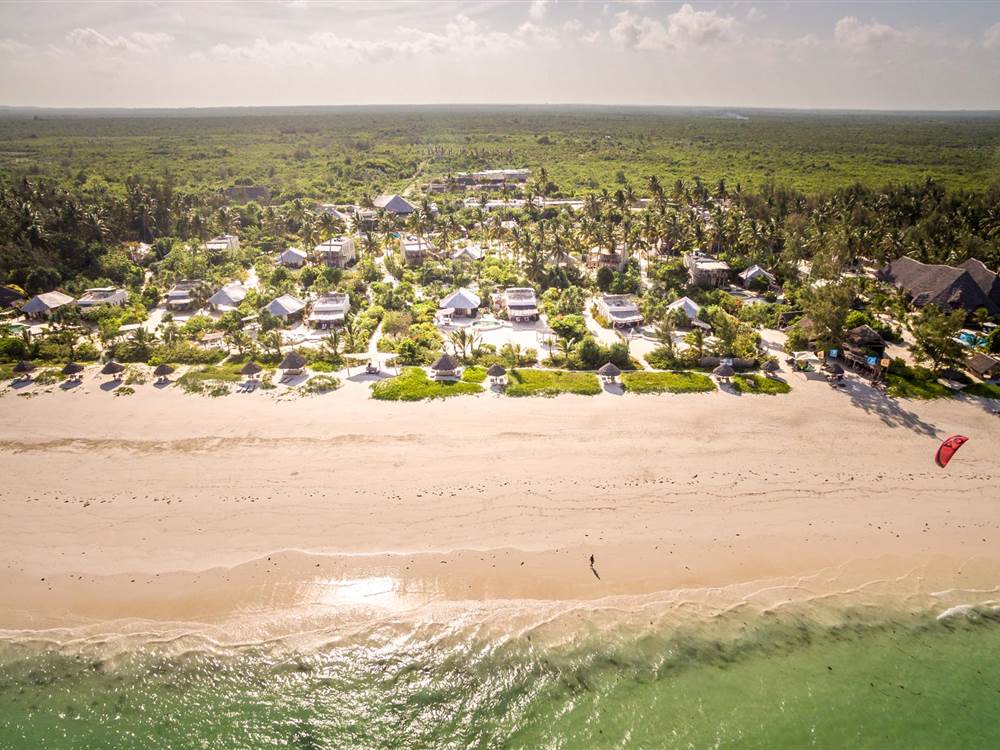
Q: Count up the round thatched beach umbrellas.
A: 12